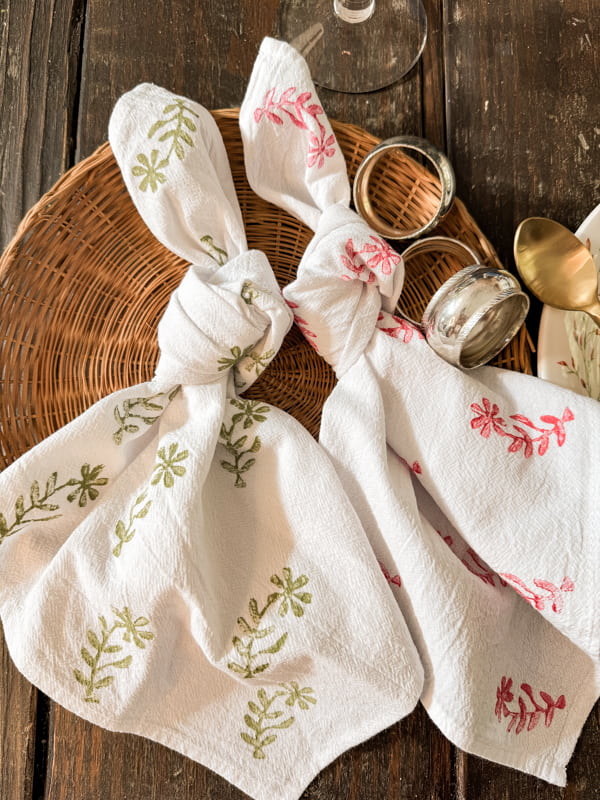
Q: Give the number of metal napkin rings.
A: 3